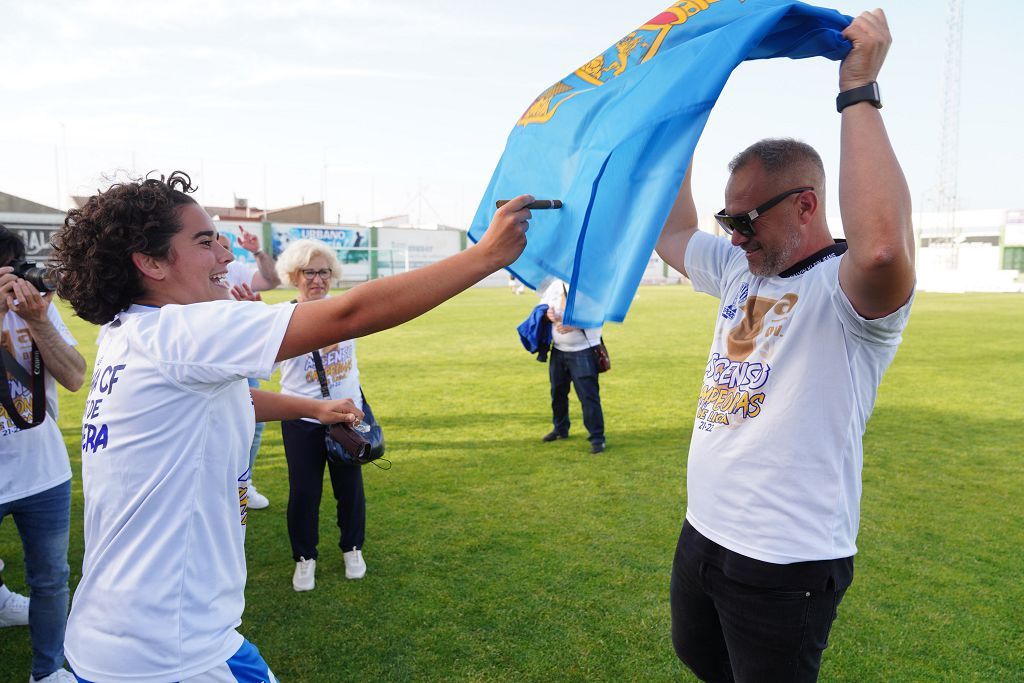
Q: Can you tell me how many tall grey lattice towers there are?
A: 1